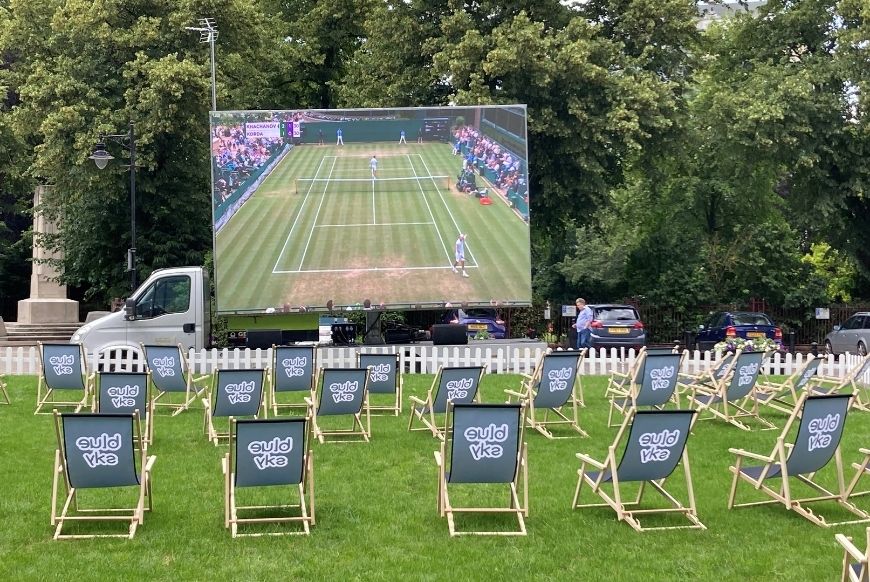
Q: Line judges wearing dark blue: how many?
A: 2